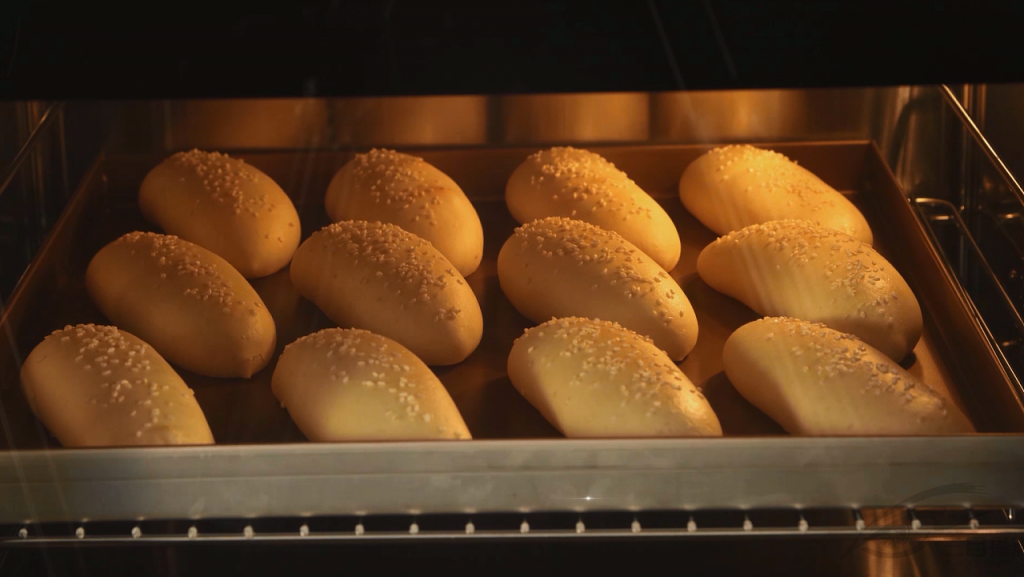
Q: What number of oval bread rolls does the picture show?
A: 12